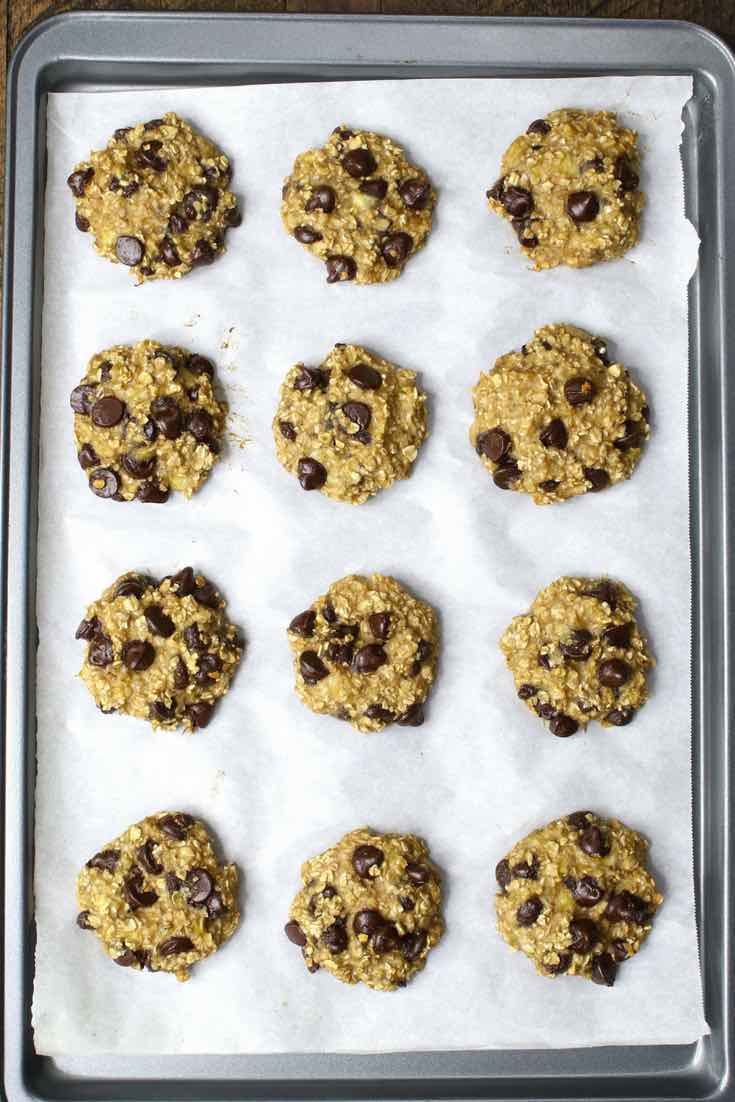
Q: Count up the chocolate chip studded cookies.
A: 12